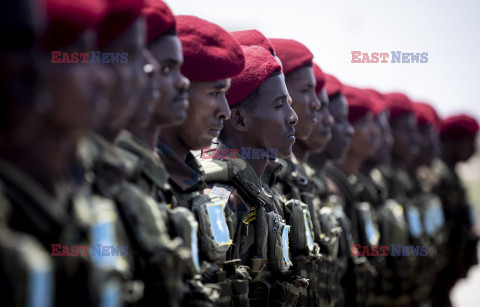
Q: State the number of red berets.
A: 14